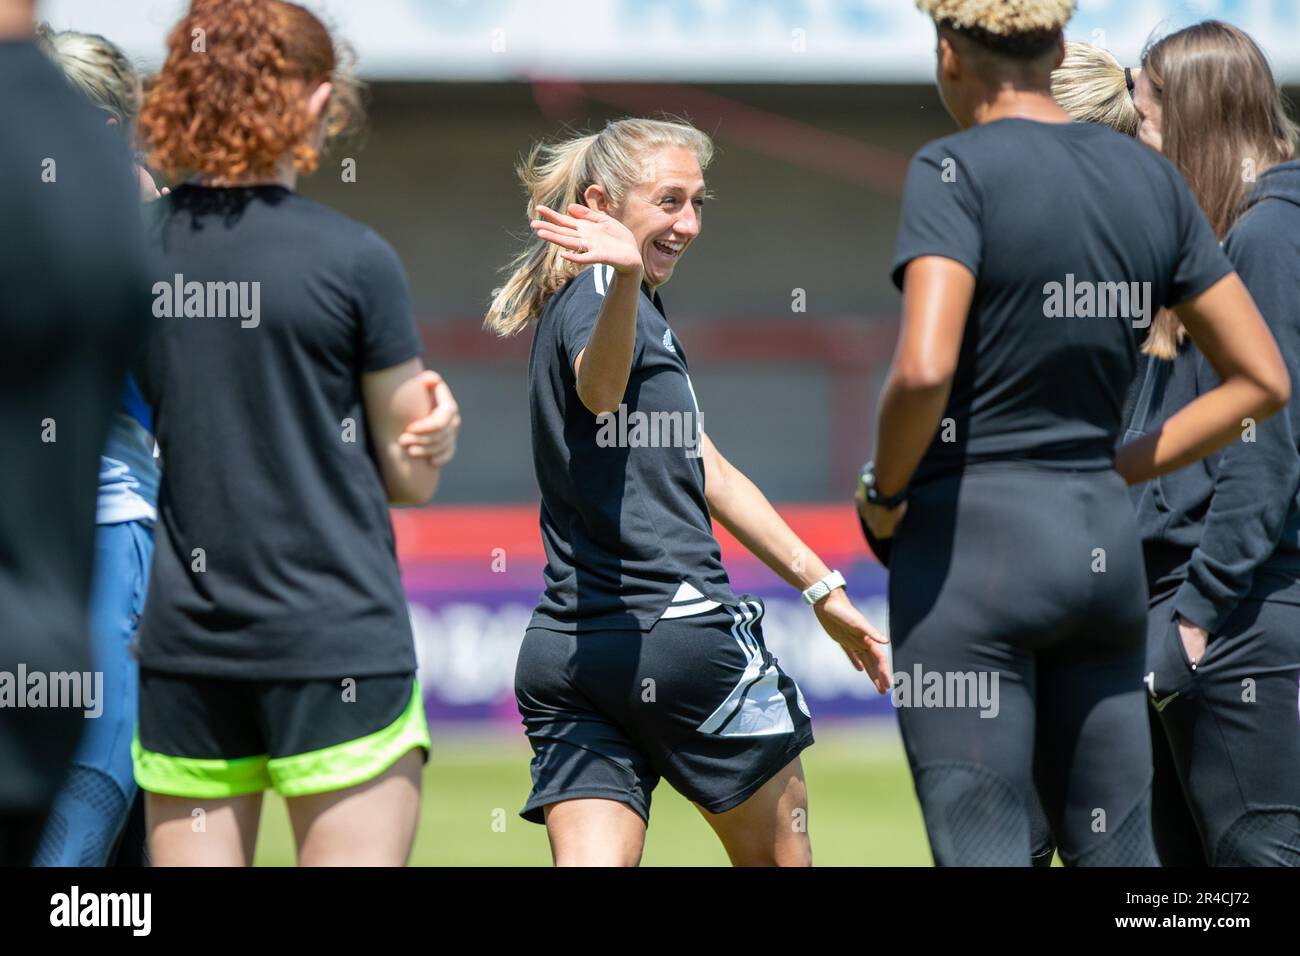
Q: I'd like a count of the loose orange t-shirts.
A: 0